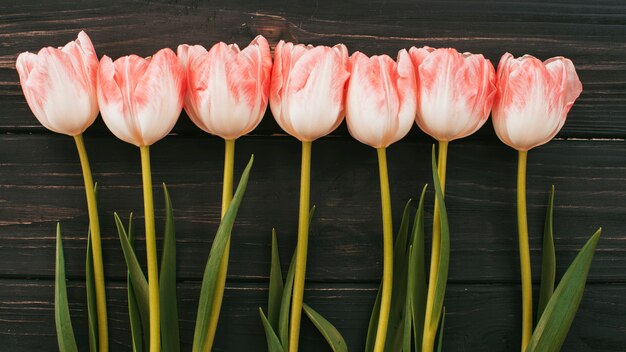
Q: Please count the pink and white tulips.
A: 7